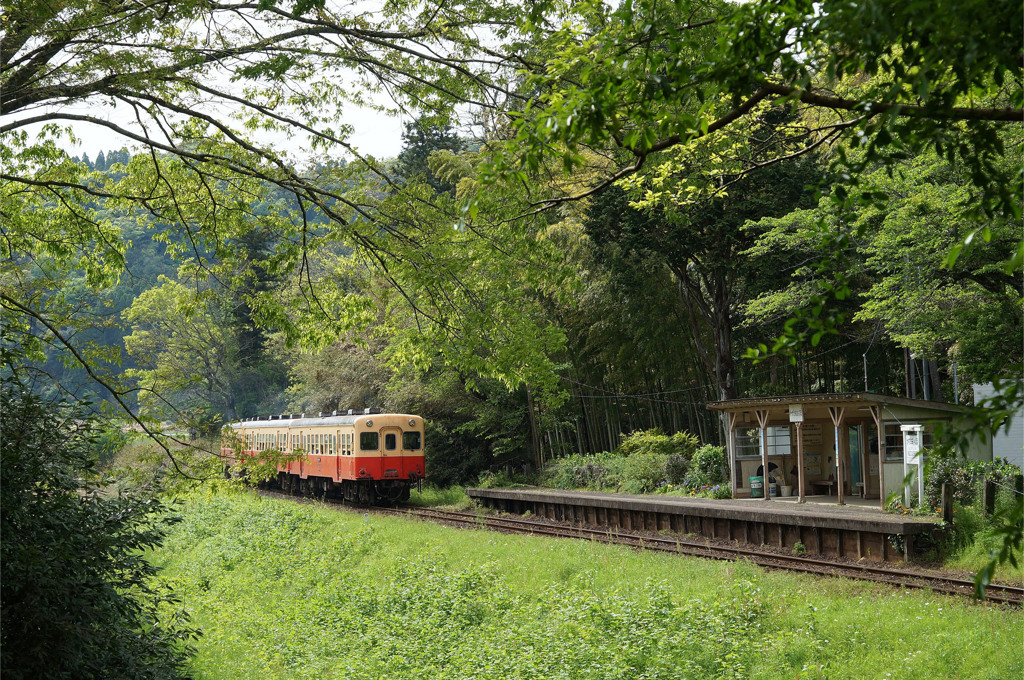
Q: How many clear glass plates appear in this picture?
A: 0